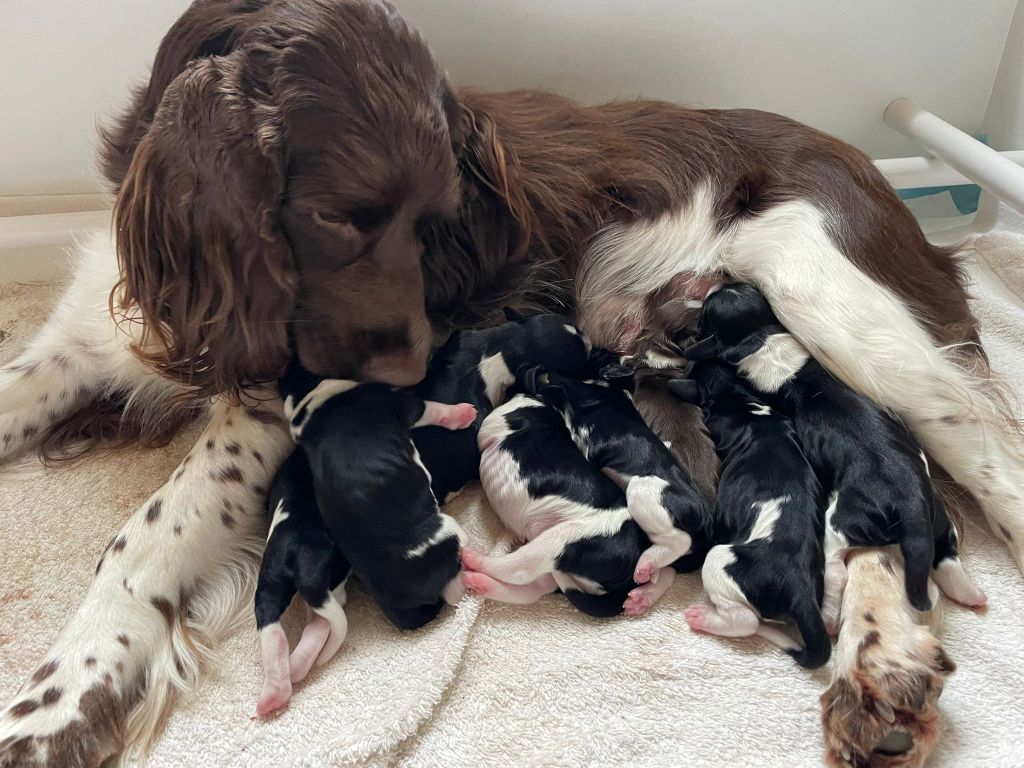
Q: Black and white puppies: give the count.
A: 7